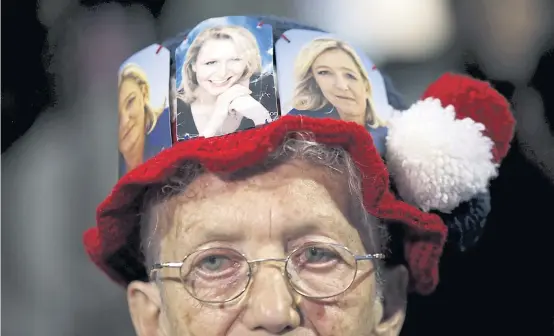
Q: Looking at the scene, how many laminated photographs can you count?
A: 3